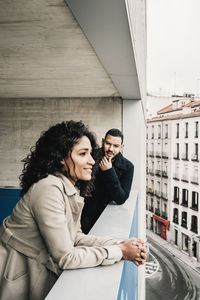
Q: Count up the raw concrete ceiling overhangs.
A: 1